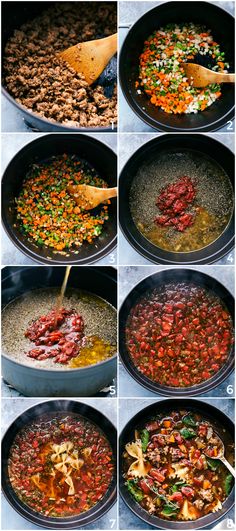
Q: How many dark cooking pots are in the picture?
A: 8